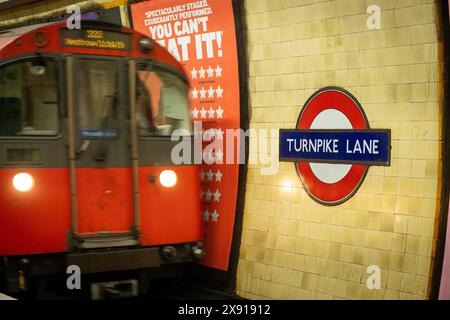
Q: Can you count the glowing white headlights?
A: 2